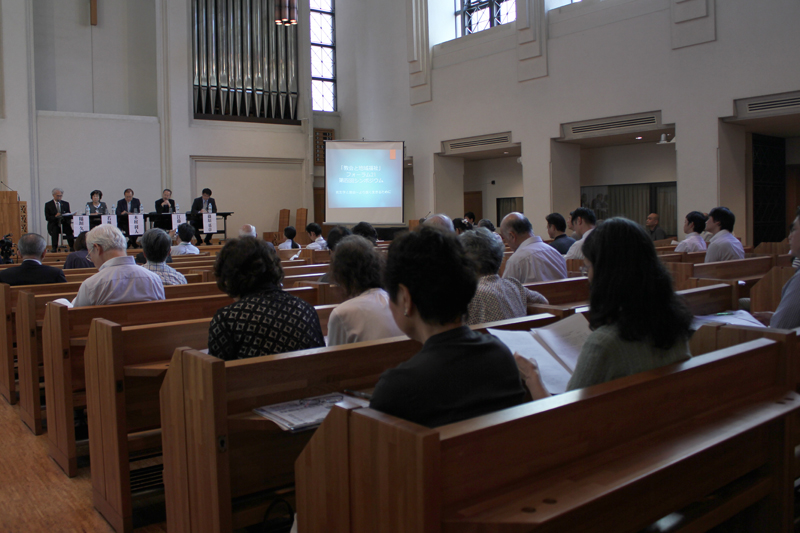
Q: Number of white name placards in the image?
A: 5